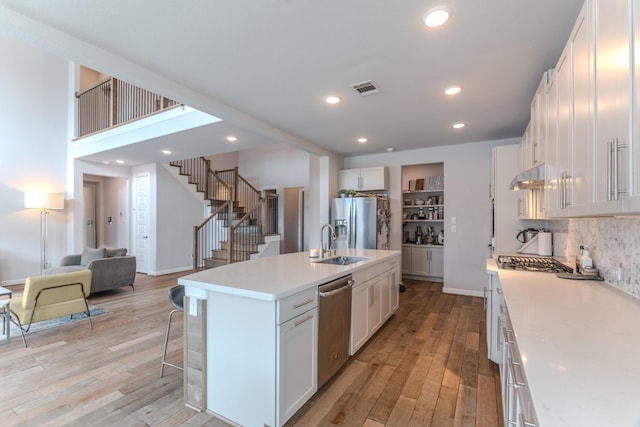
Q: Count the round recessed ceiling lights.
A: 8